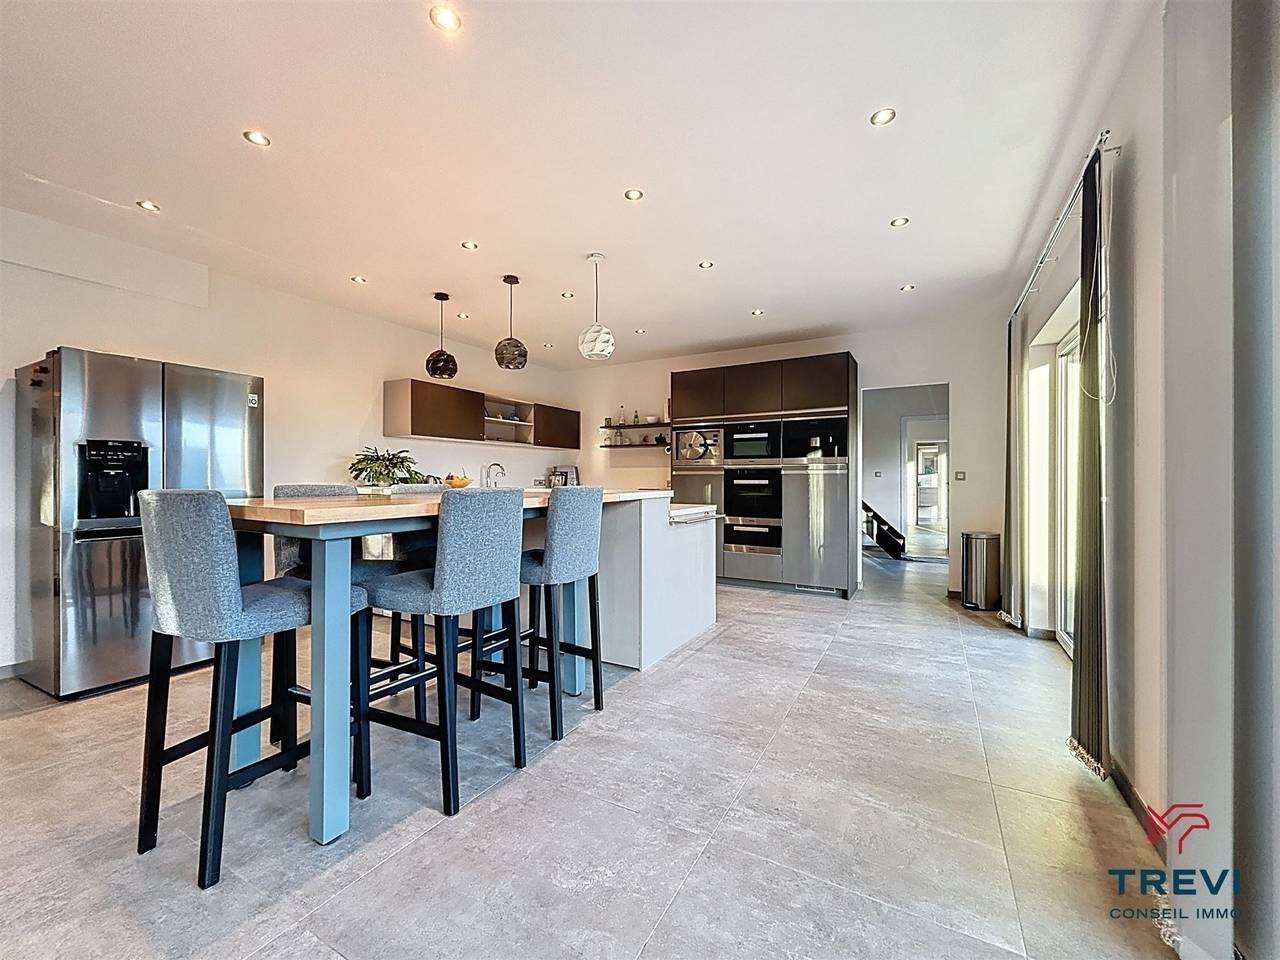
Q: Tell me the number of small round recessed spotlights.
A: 15